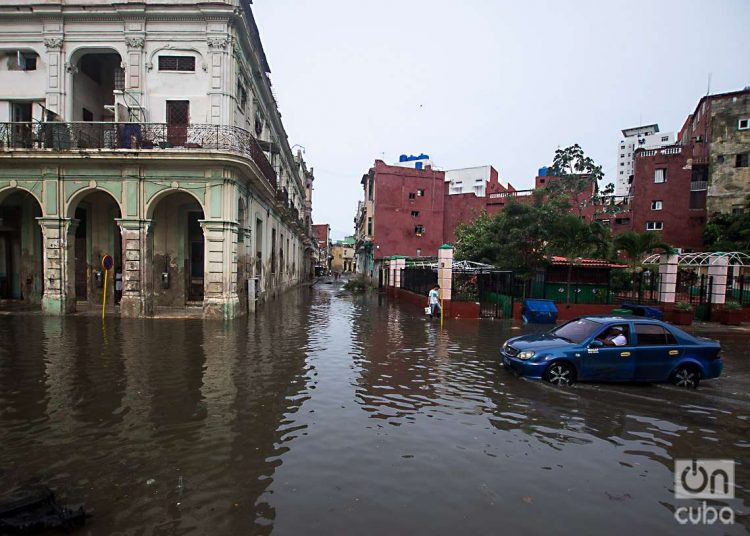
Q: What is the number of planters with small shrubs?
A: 2